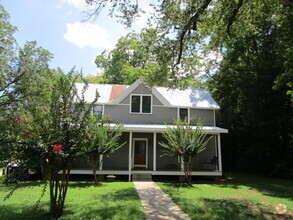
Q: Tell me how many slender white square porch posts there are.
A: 5